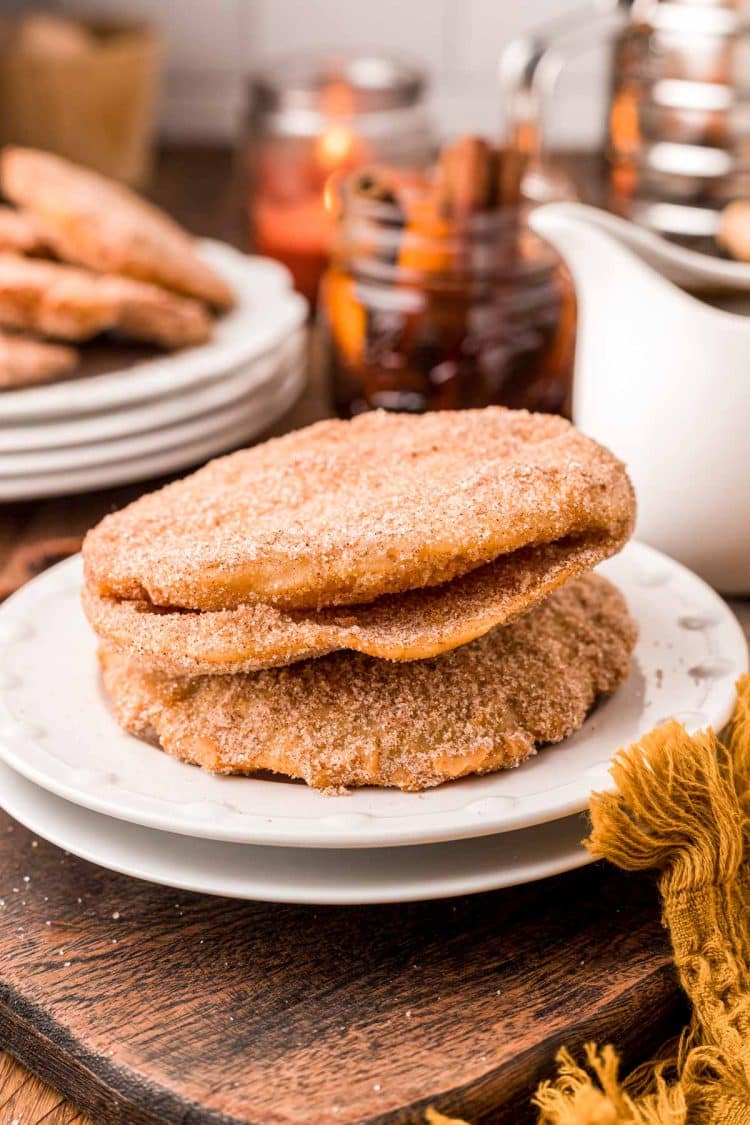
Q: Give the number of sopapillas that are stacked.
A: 2